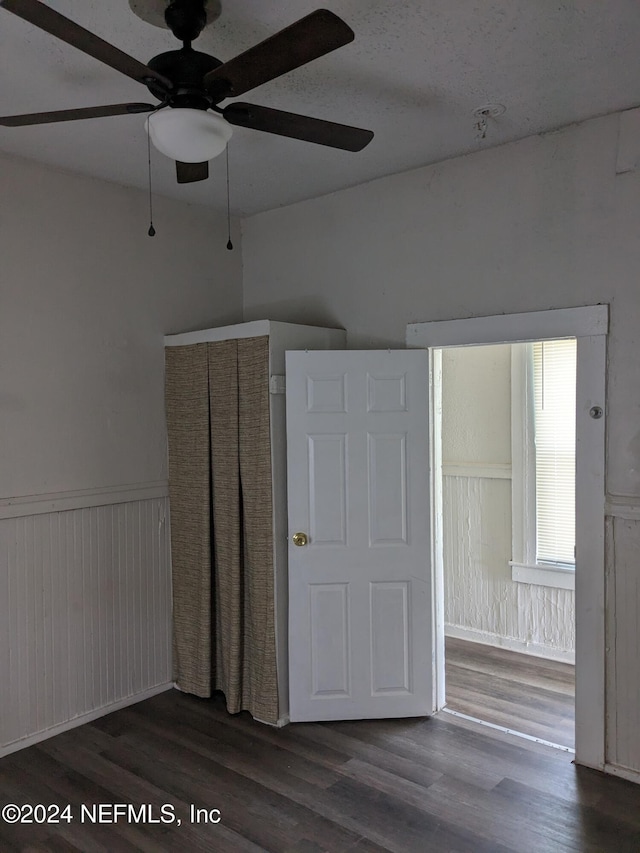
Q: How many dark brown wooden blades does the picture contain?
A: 5